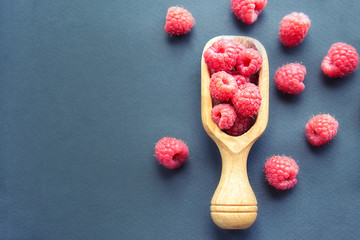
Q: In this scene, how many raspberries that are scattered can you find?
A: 8